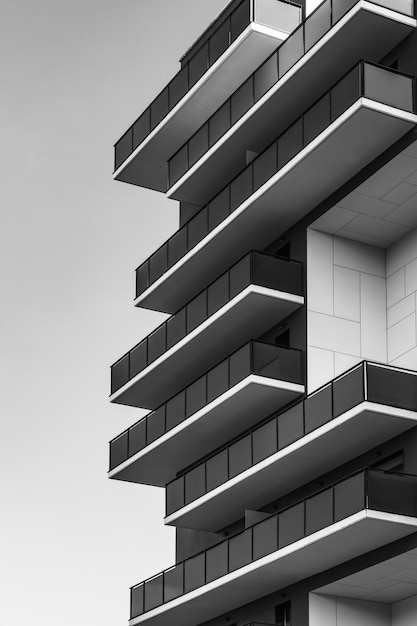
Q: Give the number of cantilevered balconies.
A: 7